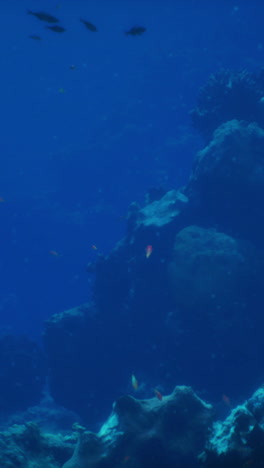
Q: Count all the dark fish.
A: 5